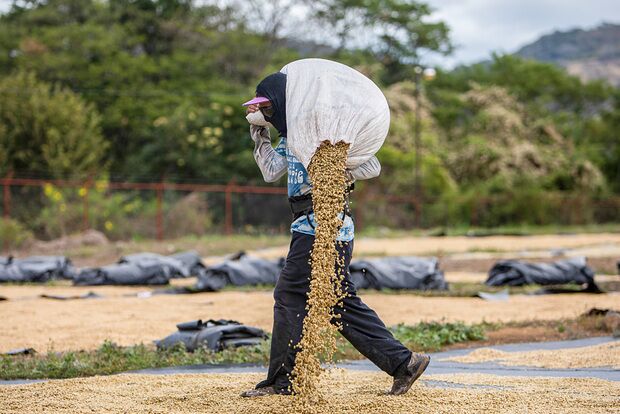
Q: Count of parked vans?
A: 0